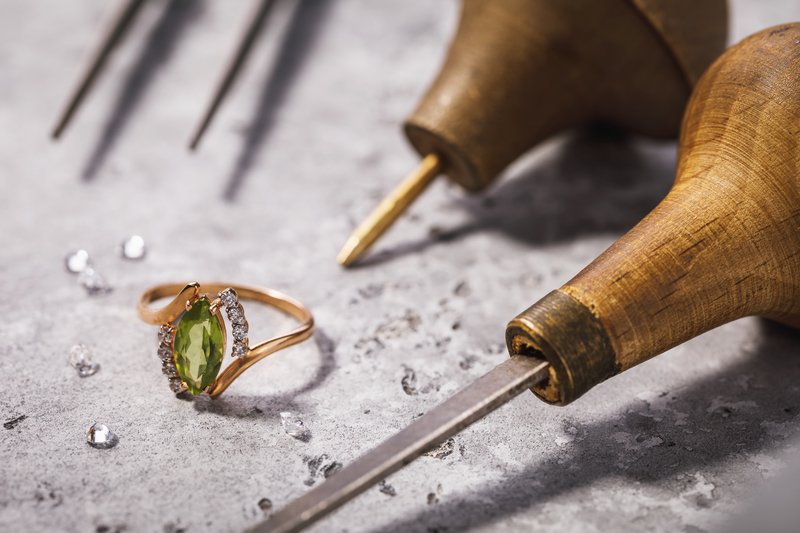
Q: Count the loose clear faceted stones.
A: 6